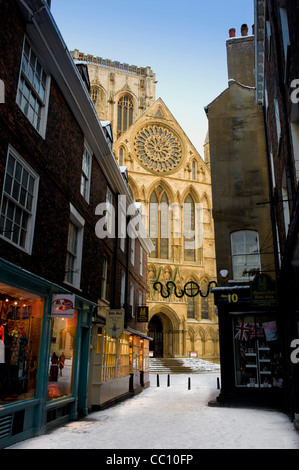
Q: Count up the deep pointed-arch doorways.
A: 1